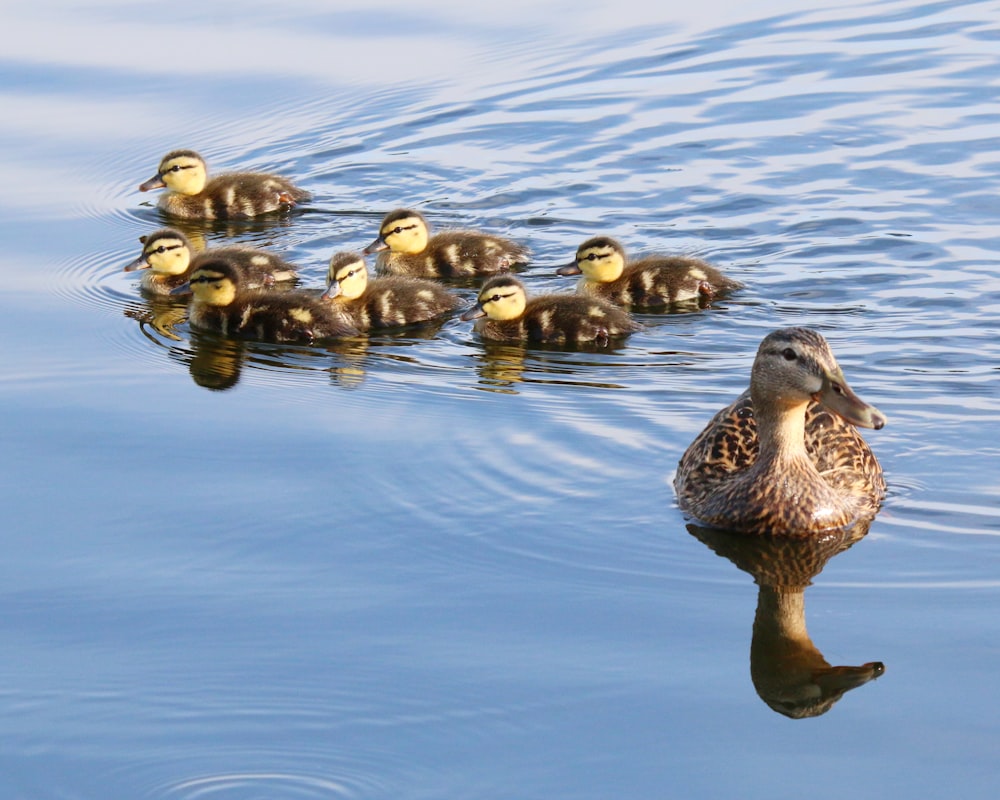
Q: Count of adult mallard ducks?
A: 1